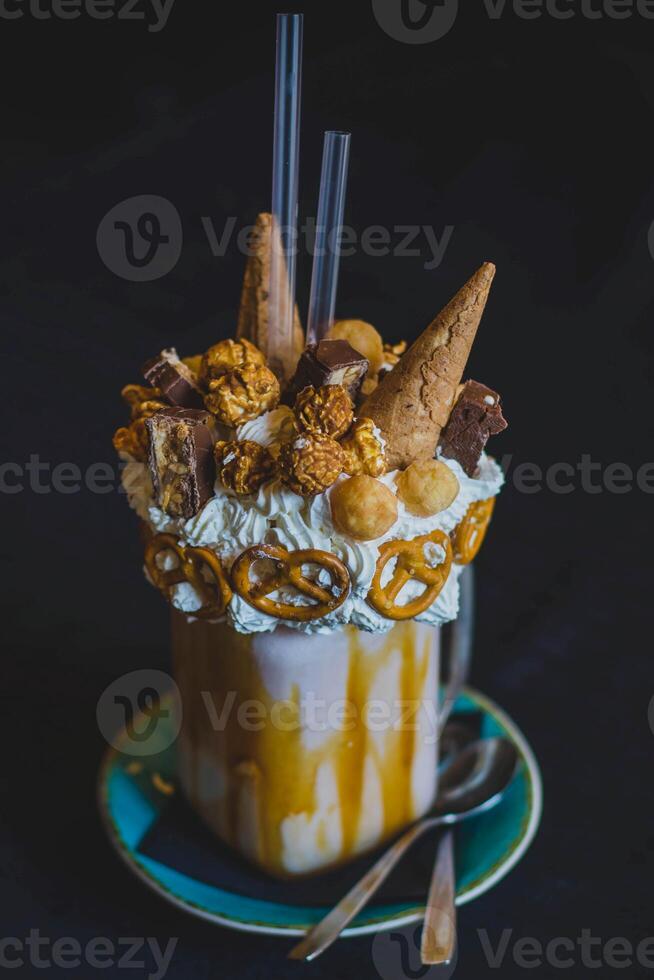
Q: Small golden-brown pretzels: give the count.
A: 4